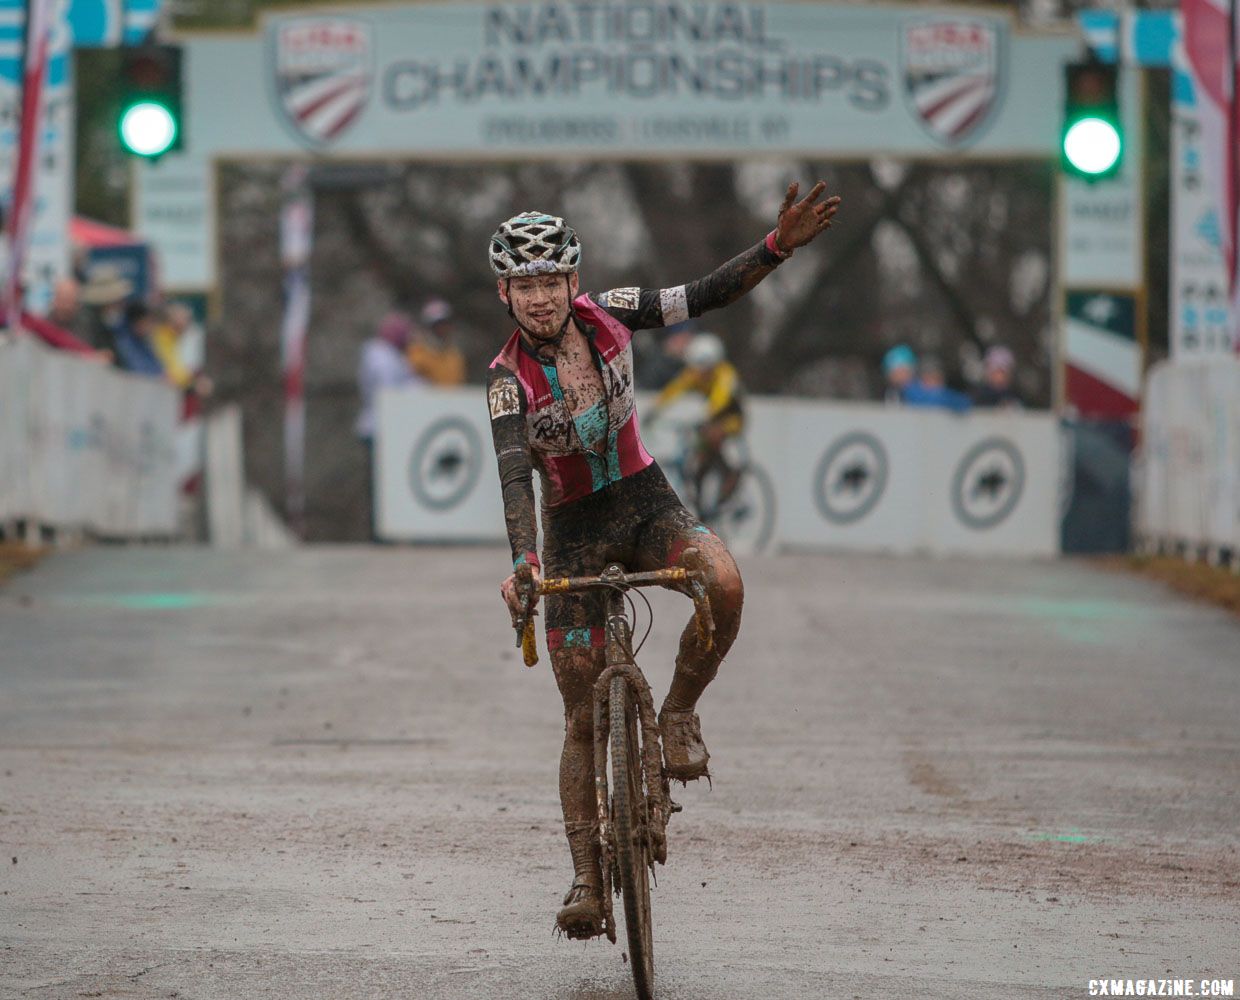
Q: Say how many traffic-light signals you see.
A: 2